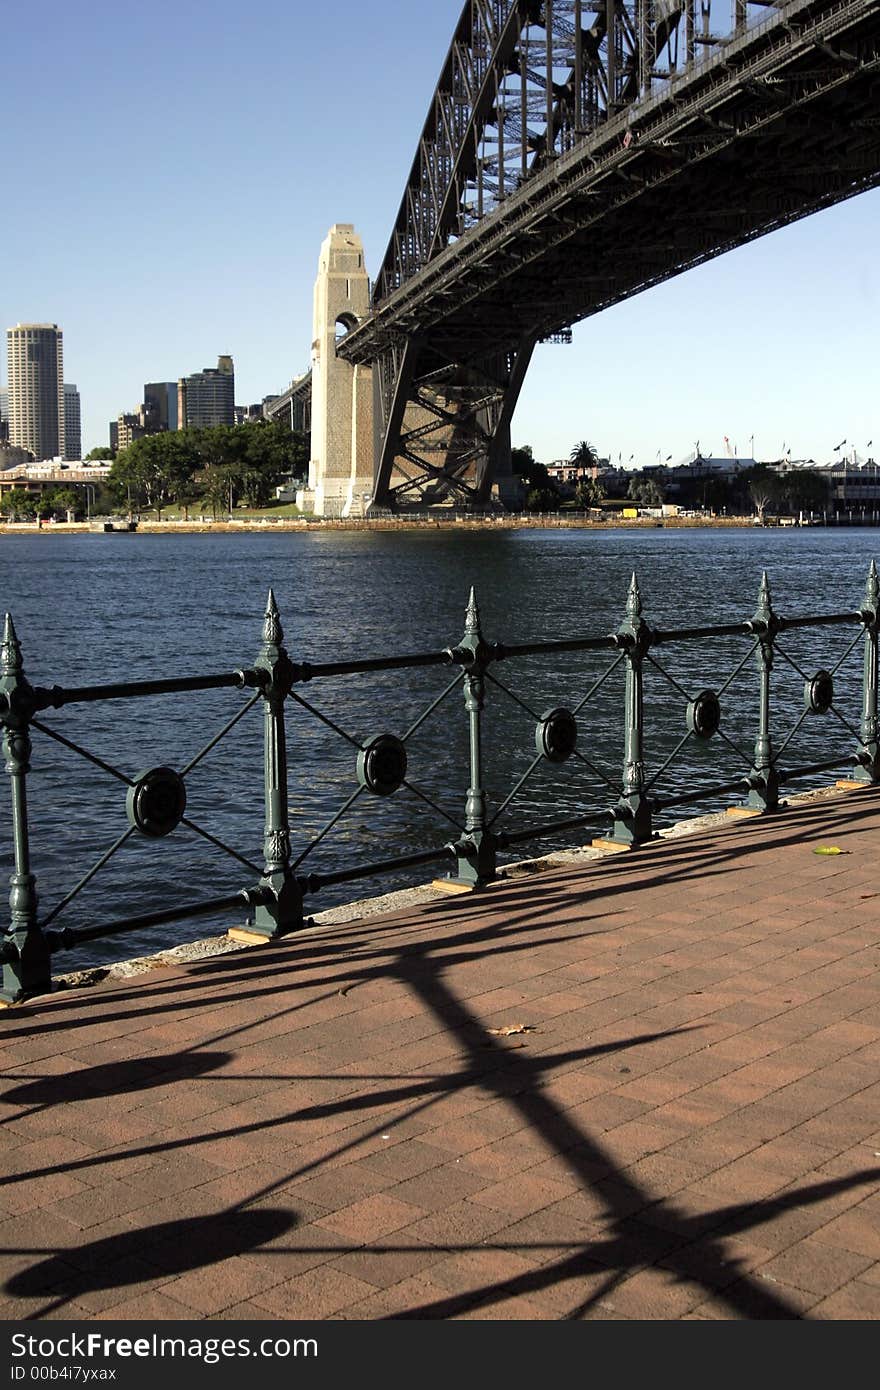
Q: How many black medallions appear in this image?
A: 5